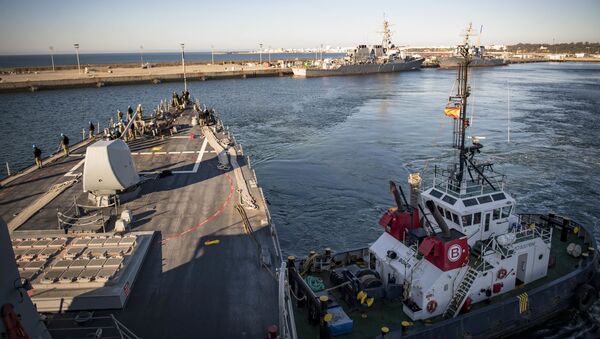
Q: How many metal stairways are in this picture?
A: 1